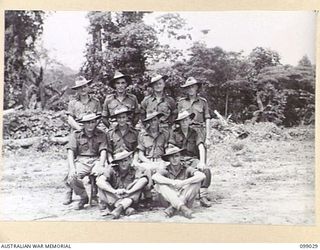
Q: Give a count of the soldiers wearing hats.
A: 10